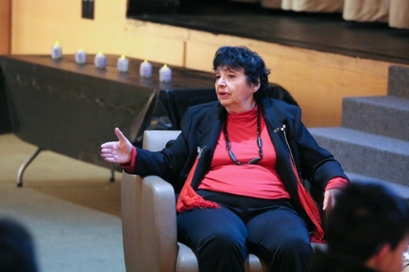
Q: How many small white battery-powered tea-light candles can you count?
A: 6